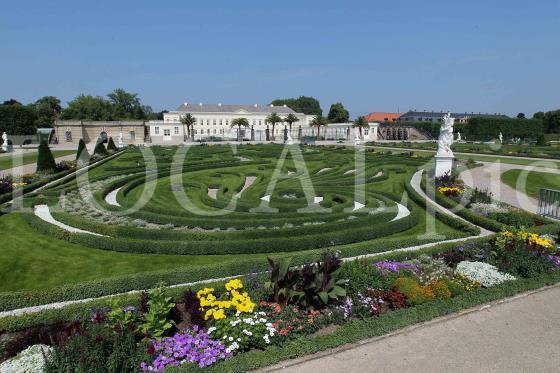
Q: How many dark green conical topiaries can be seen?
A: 4